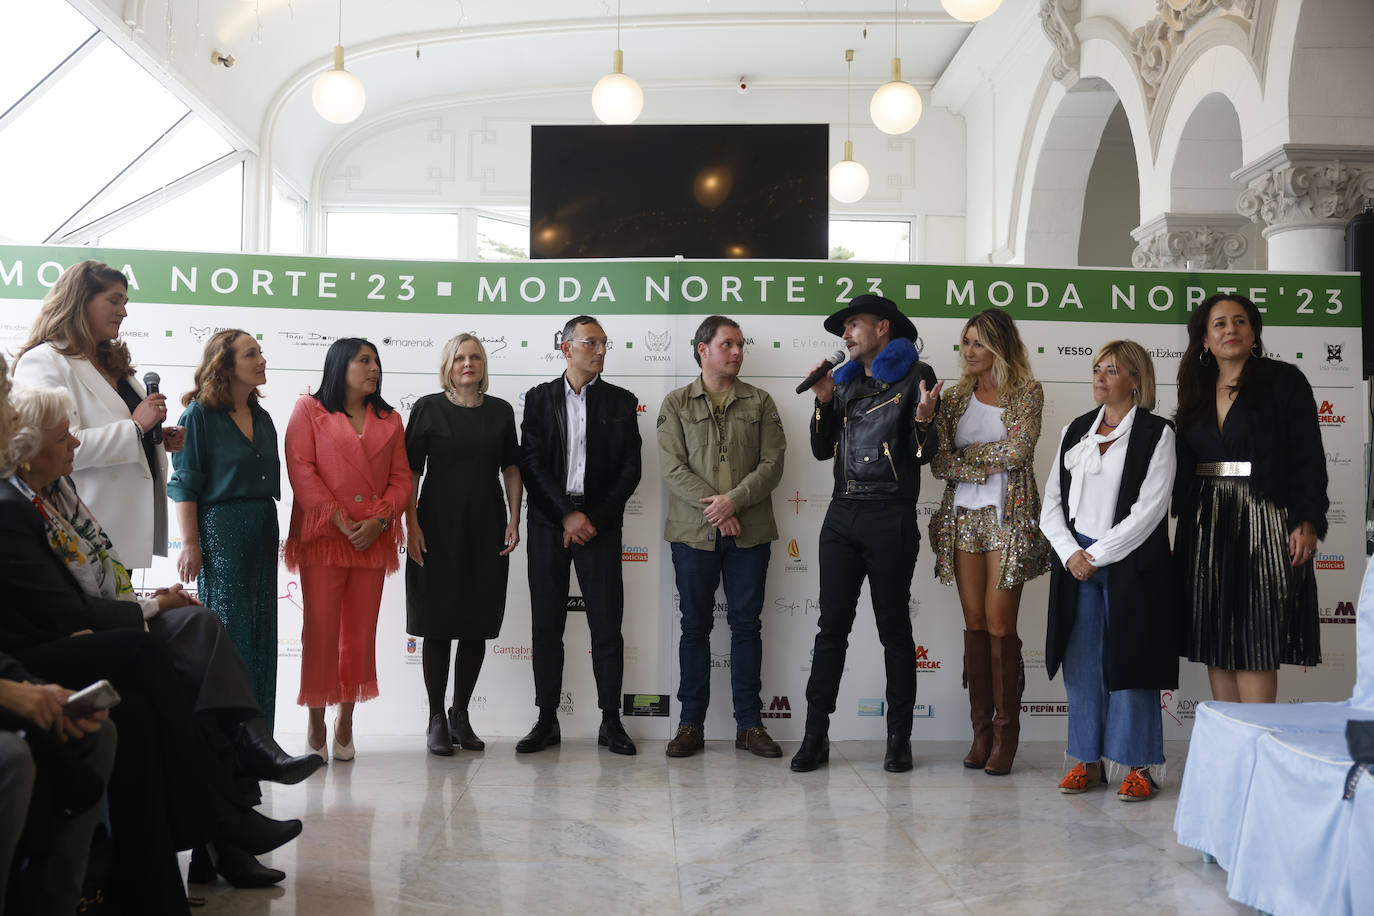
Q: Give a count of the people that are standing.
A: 10